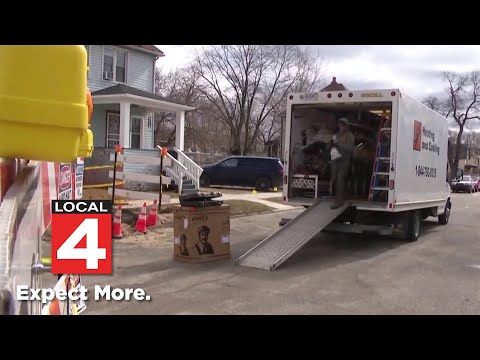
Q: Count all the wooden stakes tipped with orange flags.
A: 2